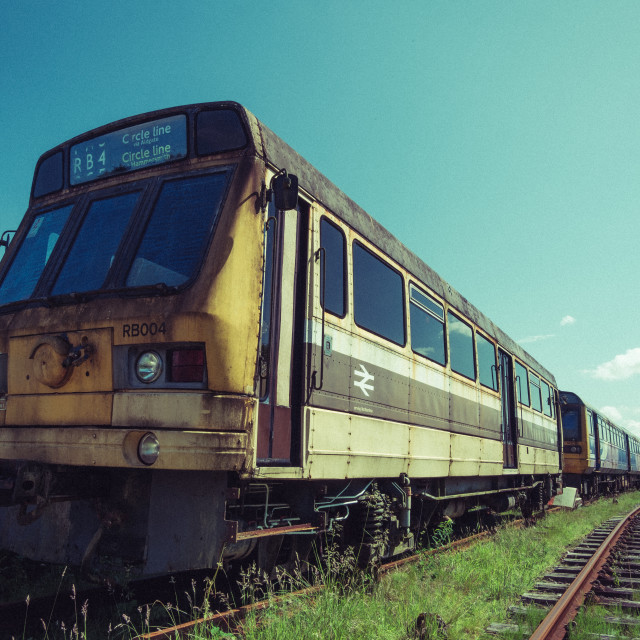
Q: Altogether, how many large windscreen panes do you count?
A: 3